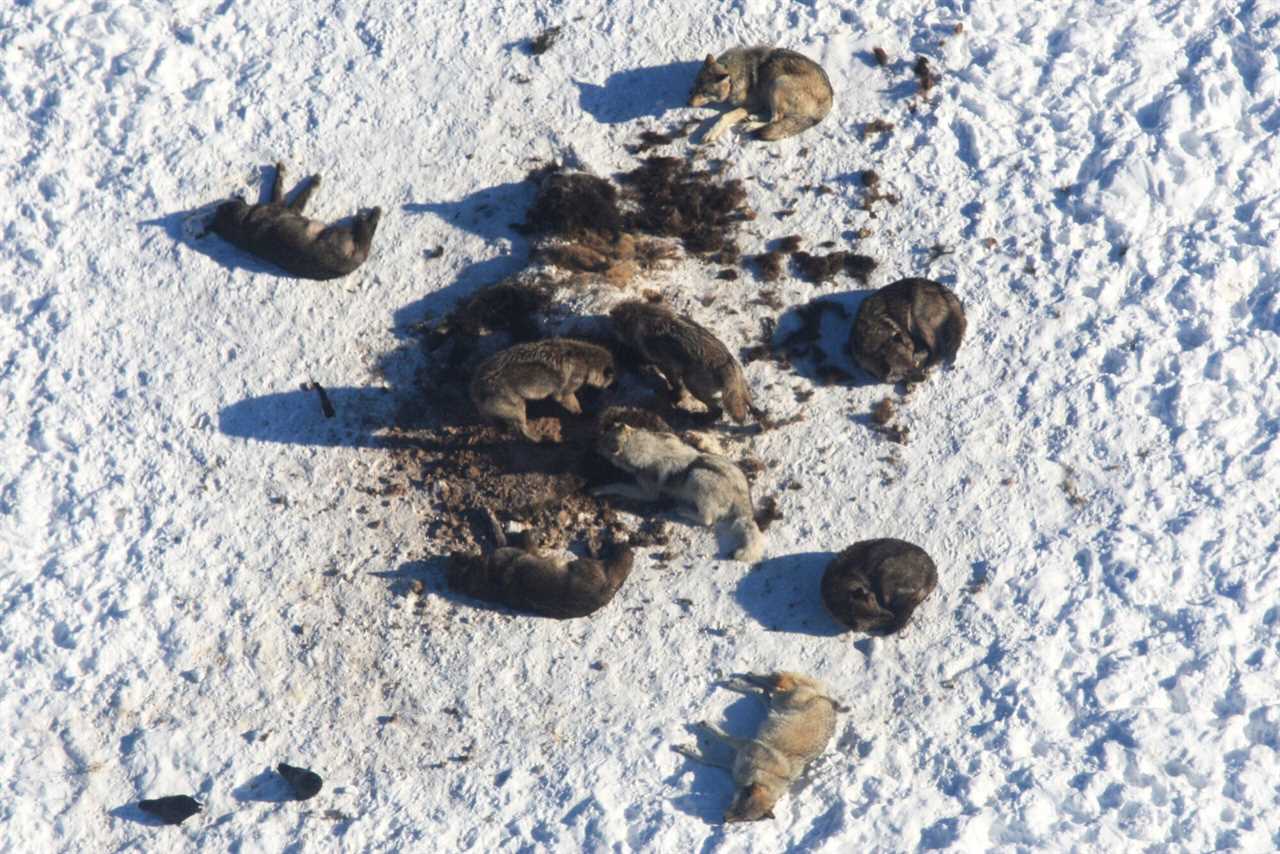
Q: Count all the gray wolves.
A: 9